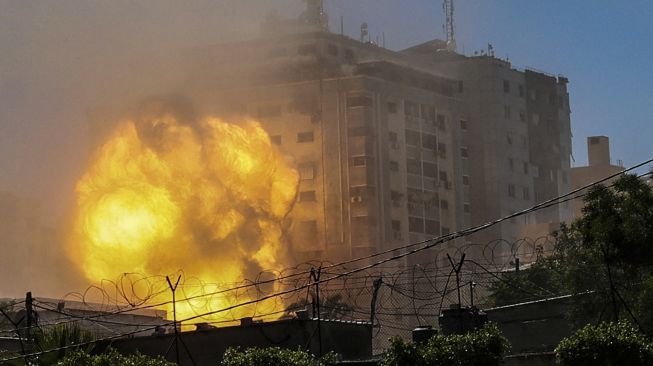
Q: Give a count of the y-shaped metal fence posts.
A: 4